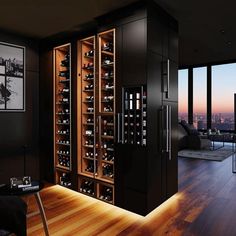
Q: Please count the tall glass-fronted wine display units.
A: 3